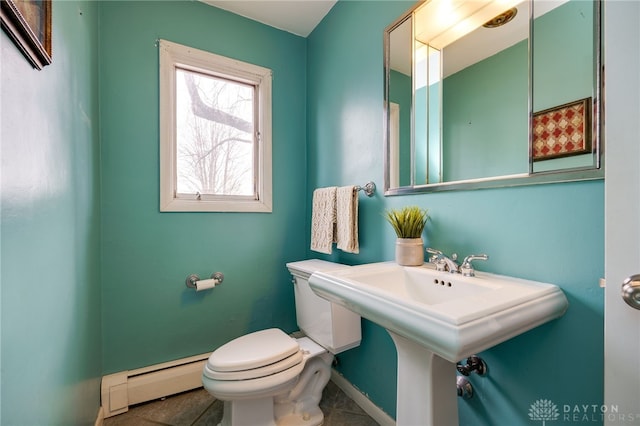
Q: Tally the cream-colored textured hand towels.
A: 2